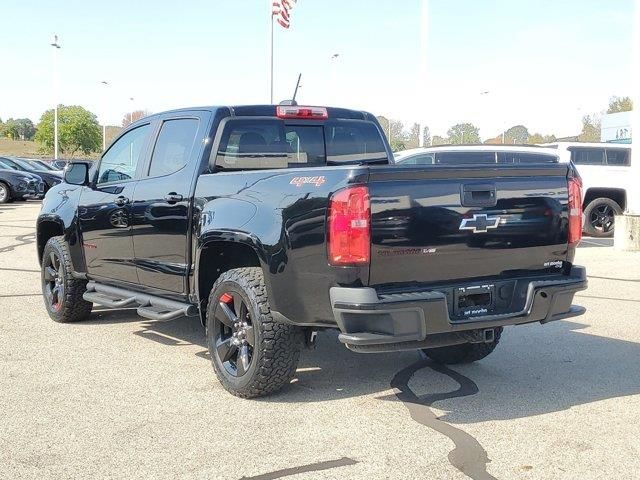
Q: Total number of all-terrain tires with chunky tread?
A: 3